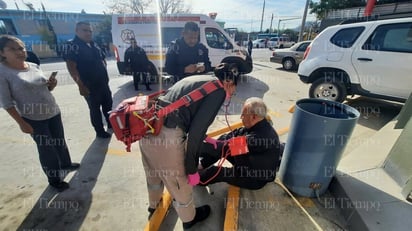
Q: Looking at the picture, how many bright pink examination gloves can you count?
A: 2